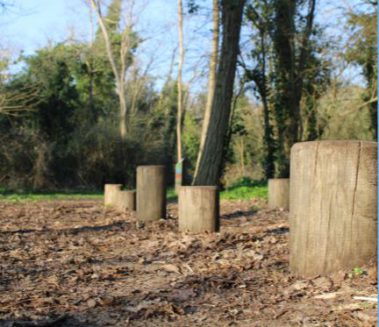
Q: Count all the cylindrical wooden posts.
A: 6